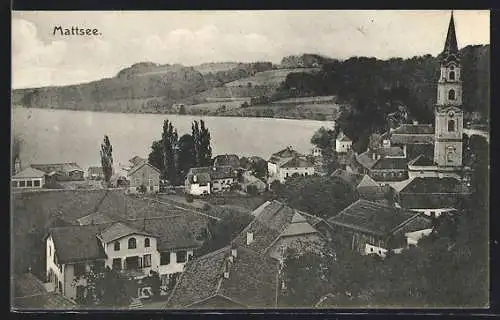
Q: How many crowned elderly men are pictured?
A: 0